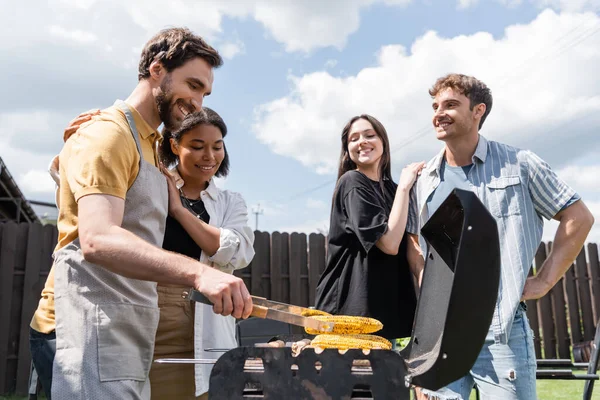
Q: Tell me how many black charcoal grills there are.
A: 1